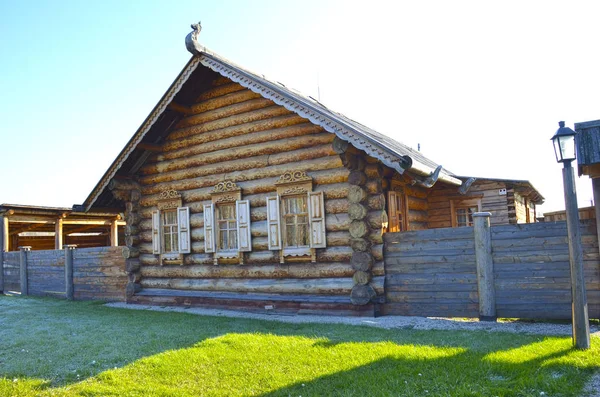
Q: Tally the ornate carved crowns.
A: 3